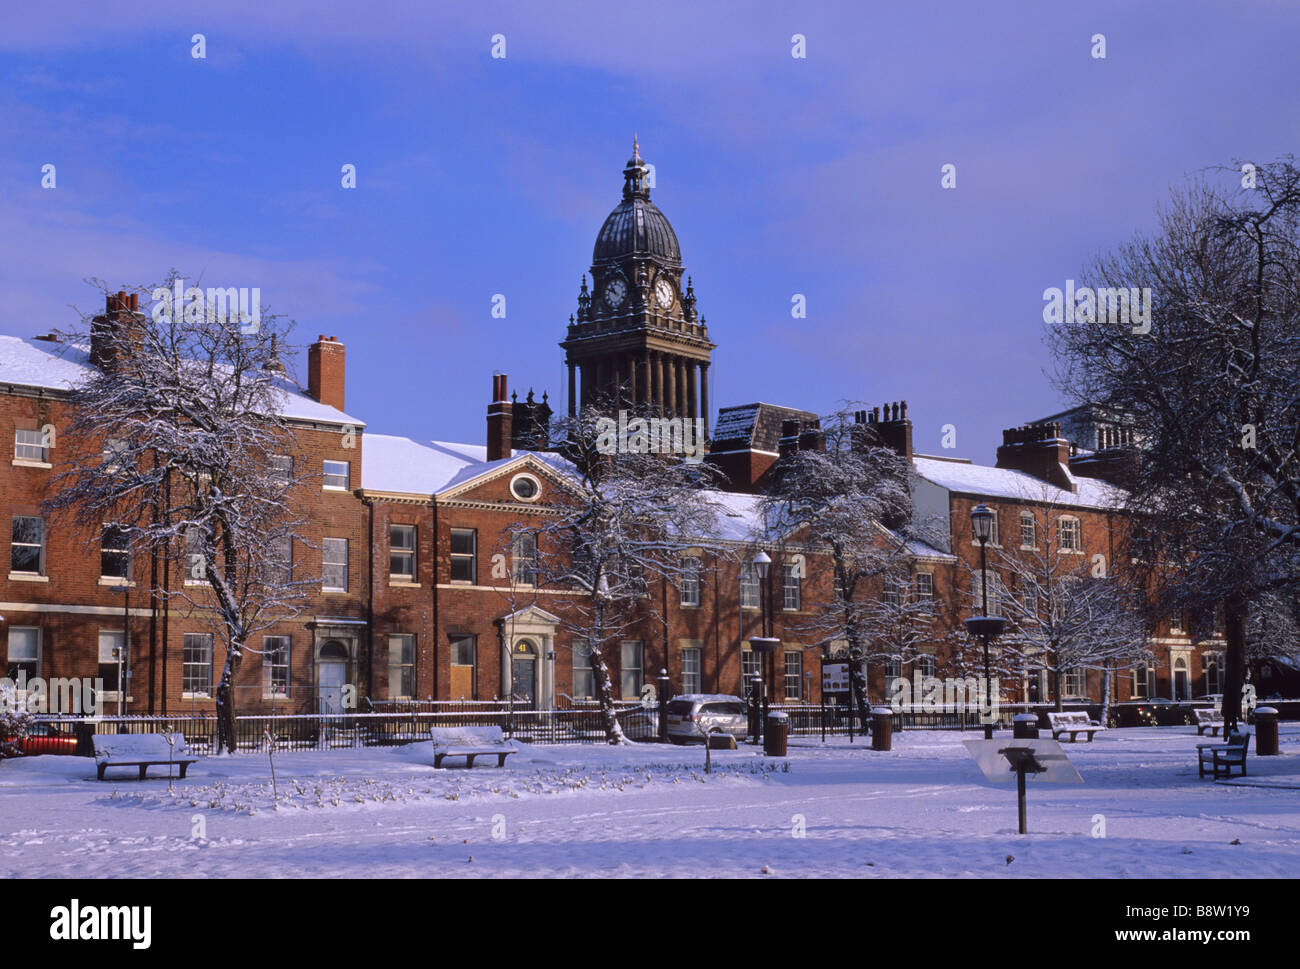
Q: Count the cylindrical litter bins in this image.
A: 4